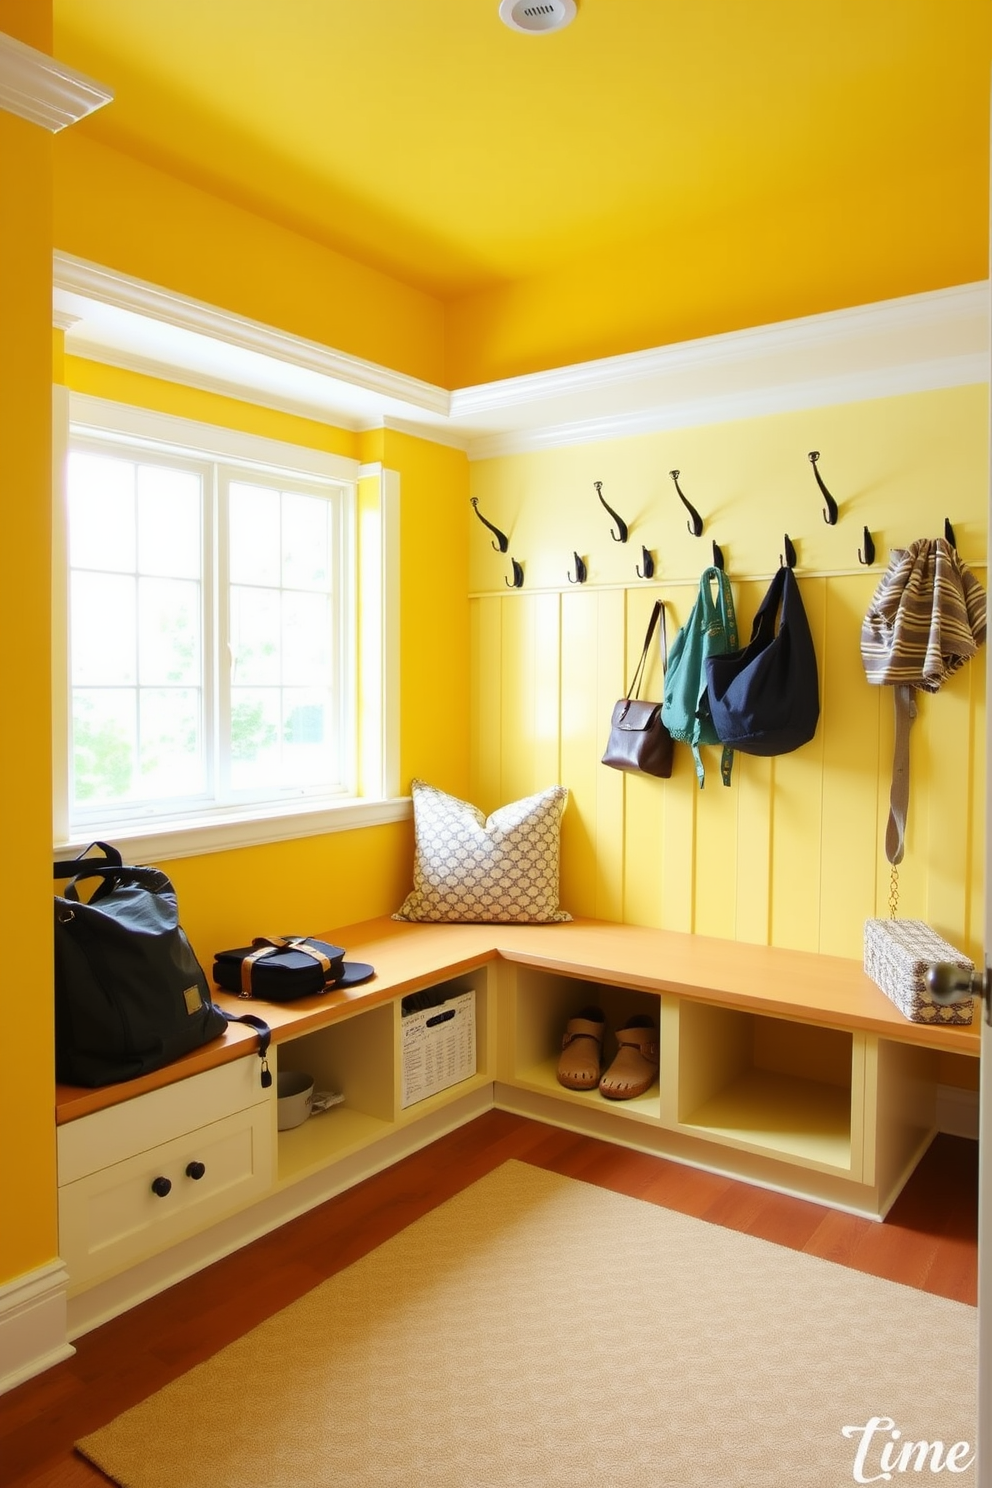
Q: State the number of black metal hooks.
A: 11